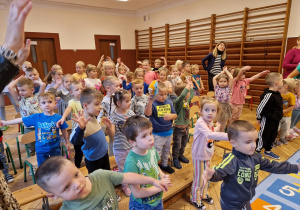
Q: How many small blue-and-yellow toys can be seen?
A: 1